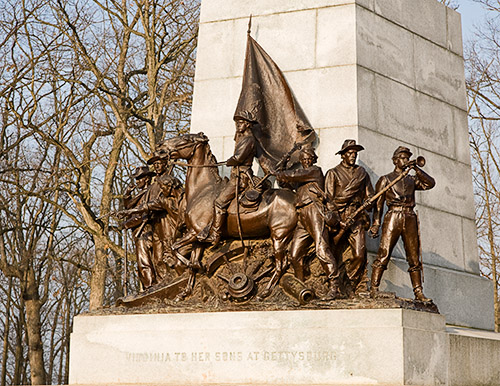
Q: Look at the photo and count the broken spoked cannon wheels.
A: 1